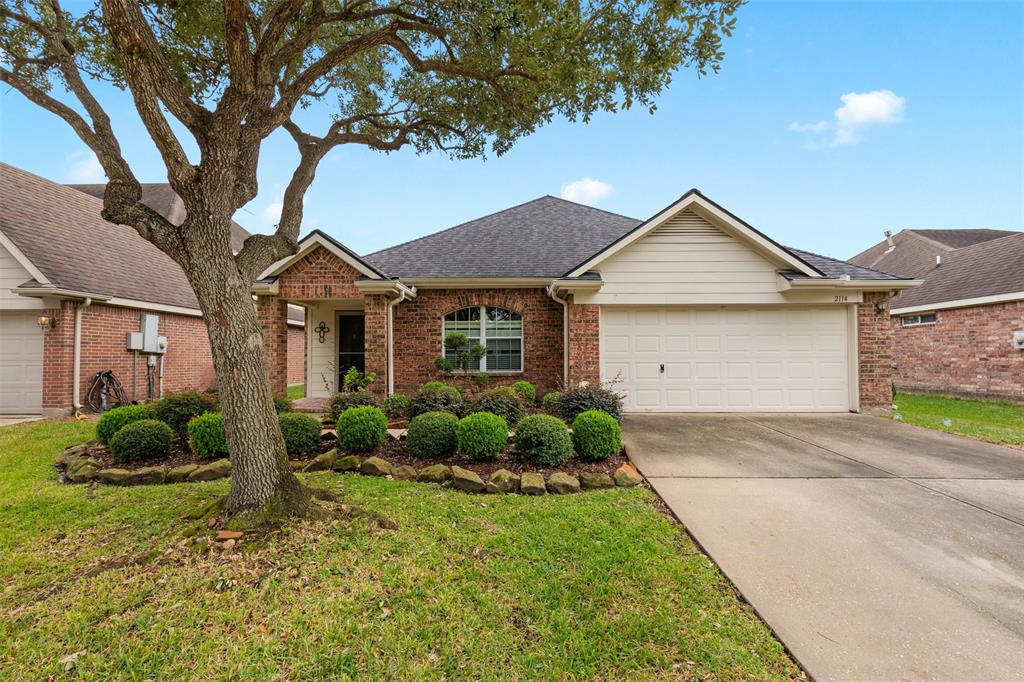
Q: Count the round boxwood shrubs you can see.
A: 9